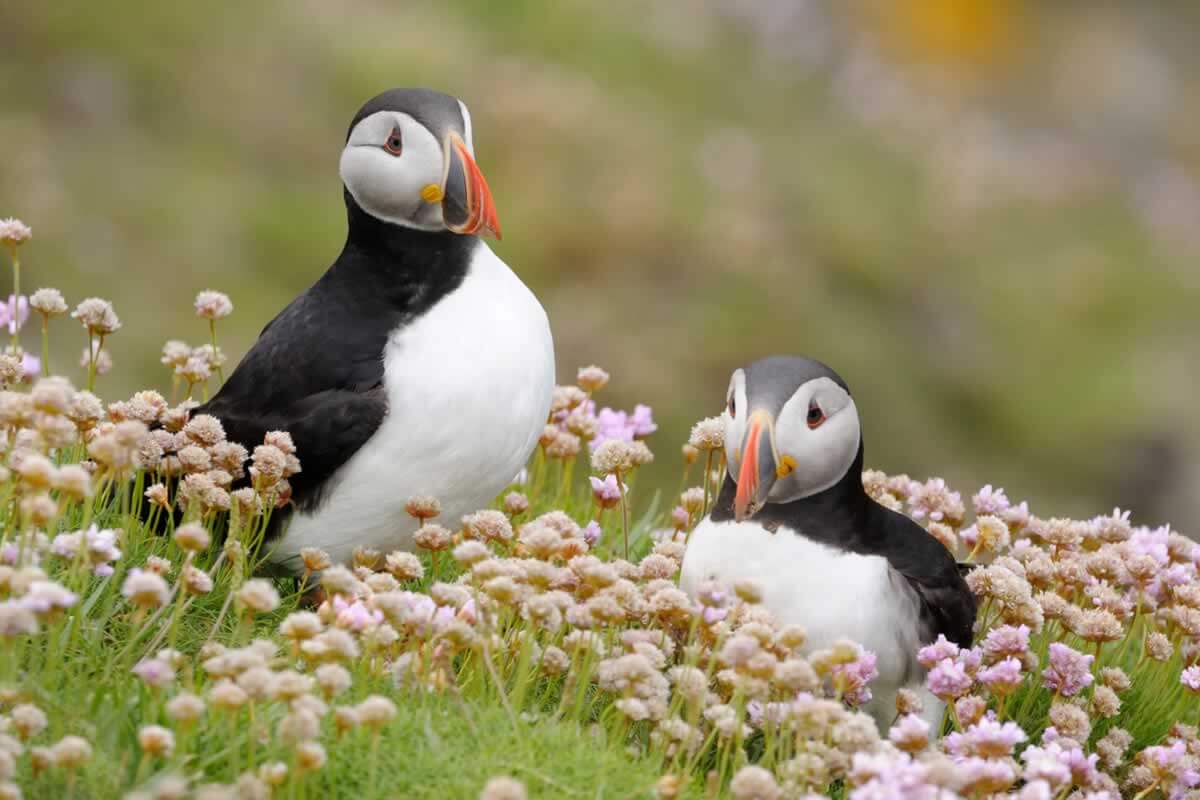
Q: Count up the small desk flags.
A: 0